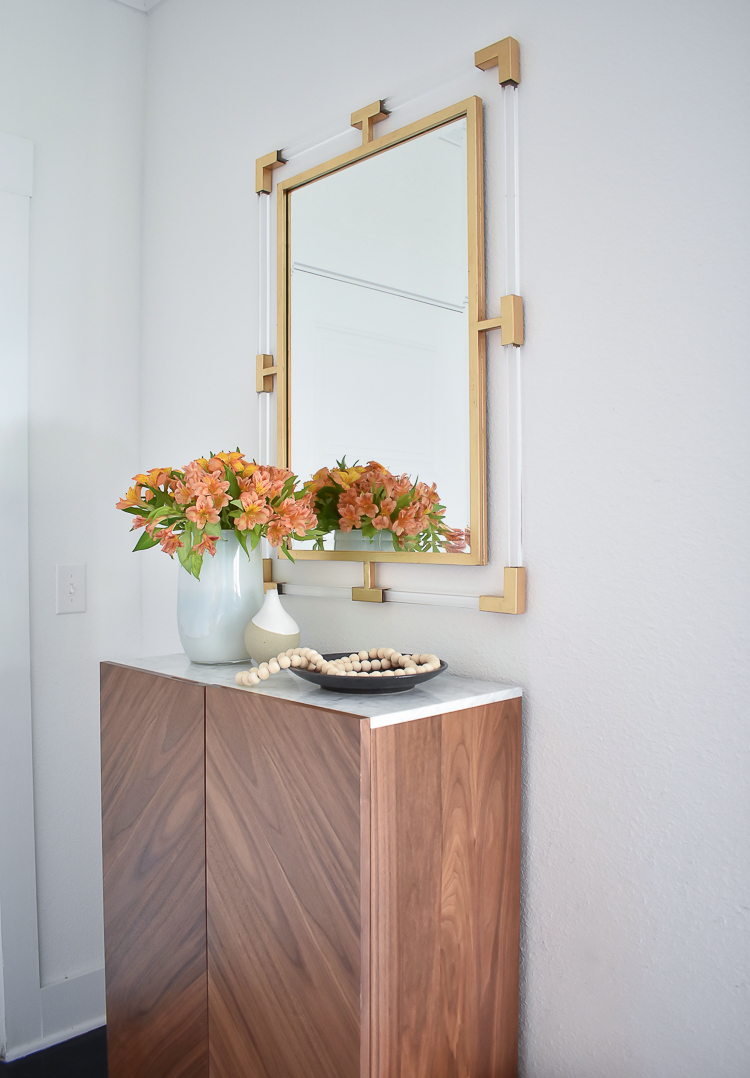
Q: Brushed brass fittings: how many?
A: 8